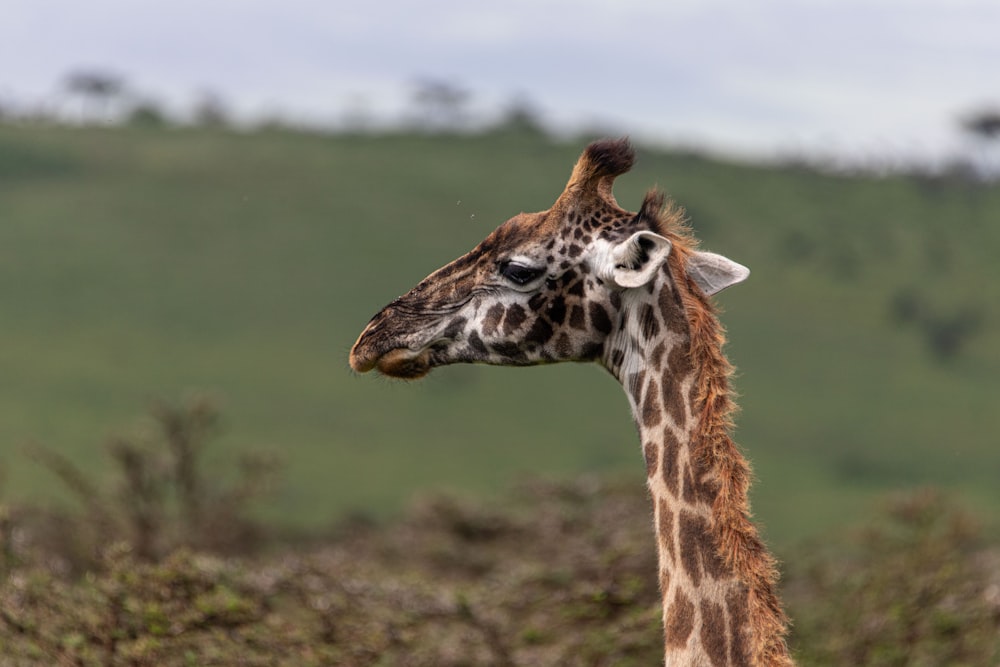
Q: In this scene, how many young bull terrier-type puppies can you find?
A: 0